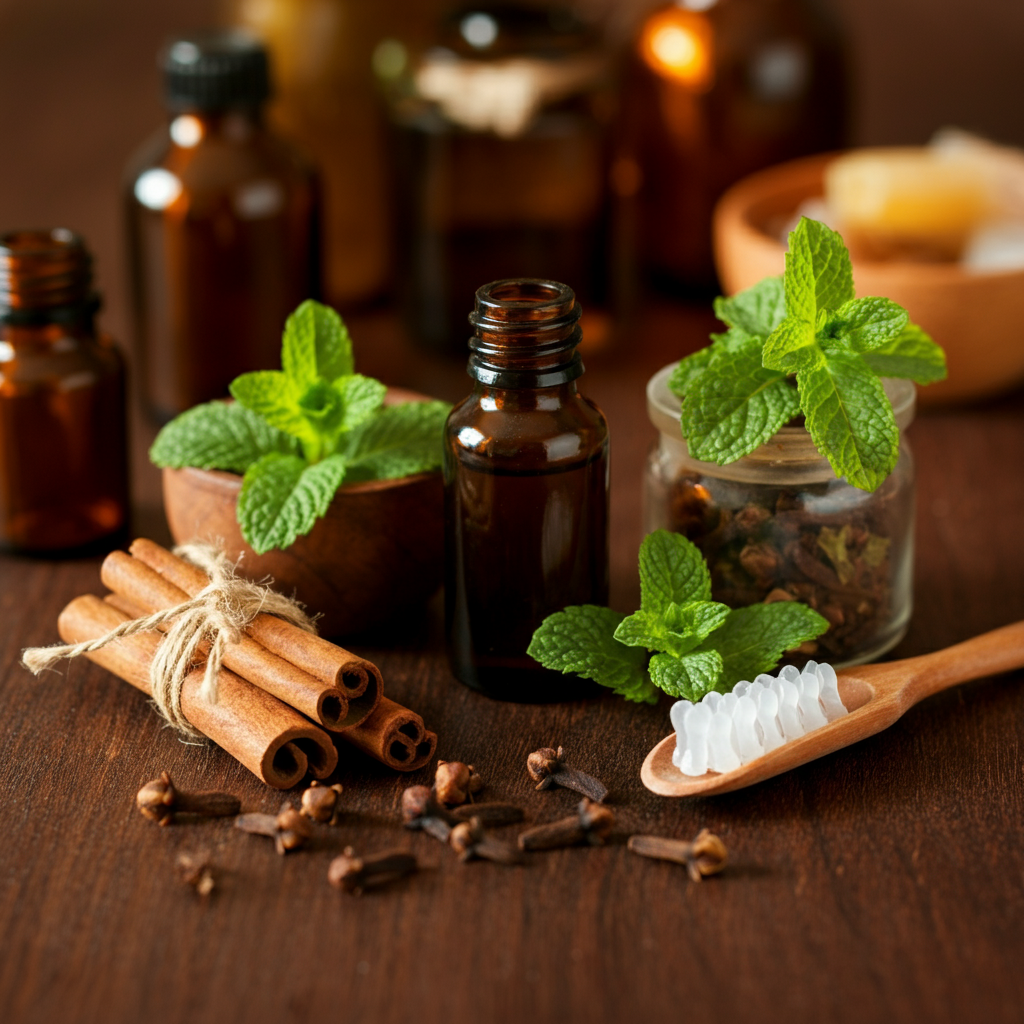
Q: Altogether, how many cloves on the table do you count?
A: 11